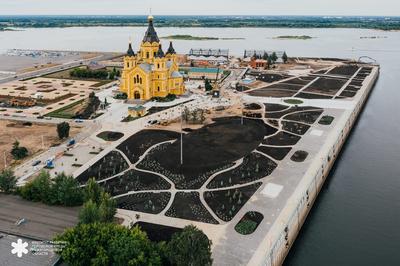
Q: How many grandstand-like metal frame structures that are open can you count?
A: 2